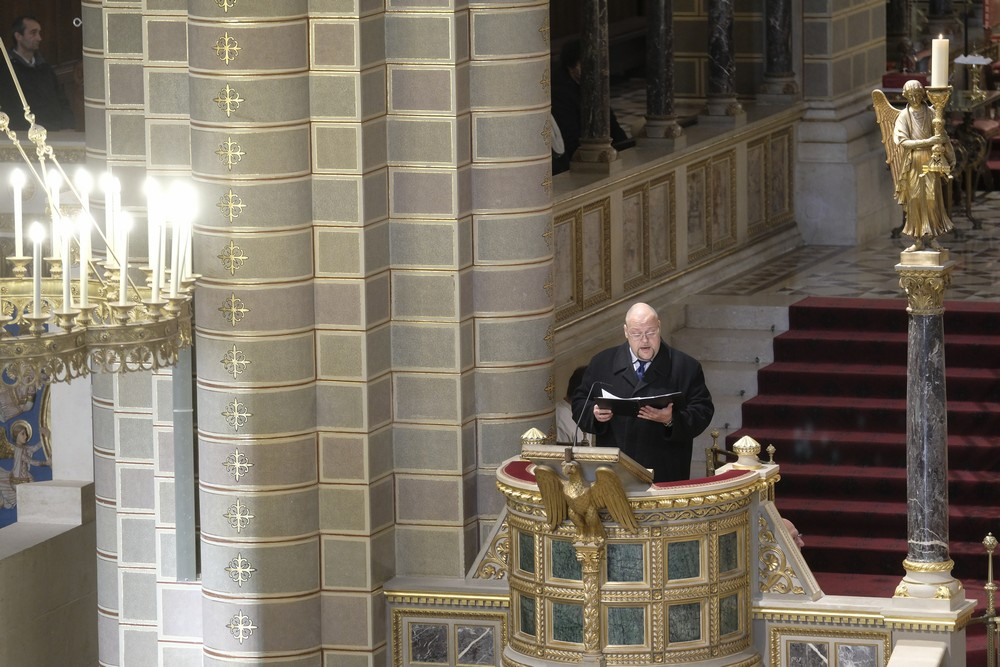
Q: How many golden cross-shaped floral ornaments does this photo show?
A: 13